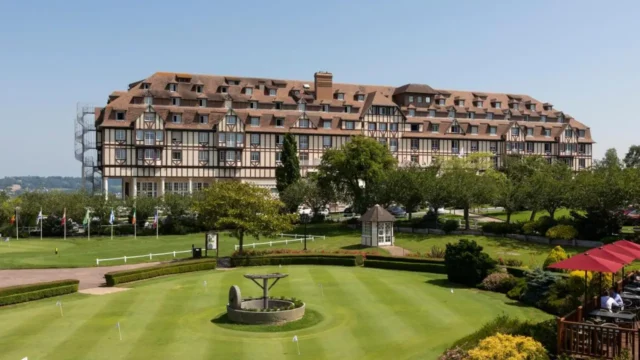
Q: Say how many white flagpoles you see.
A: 7